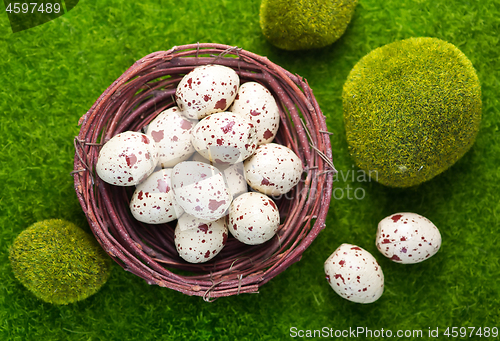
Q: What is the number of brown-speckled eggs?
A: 13